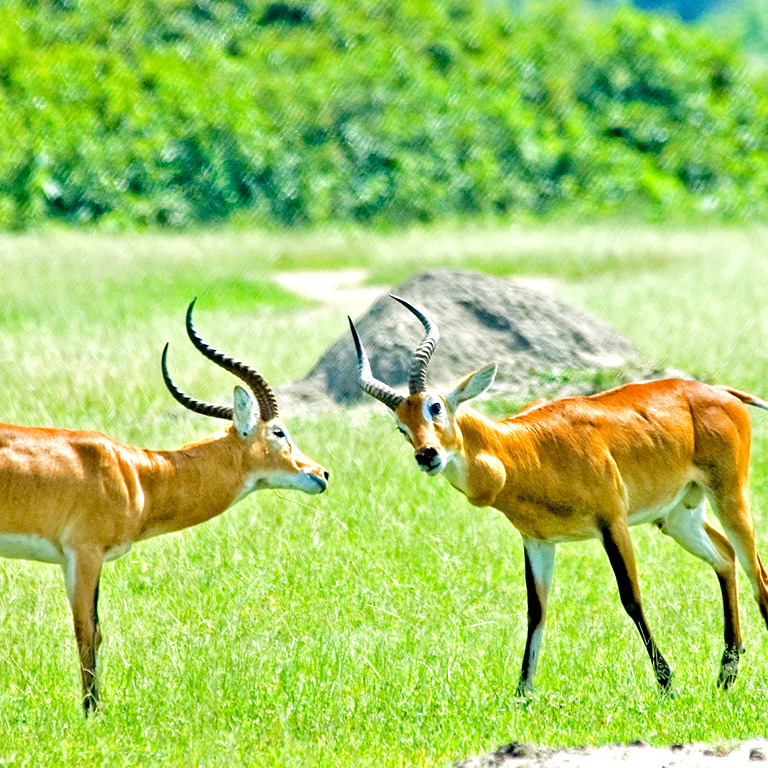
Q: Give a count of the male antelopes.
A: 2